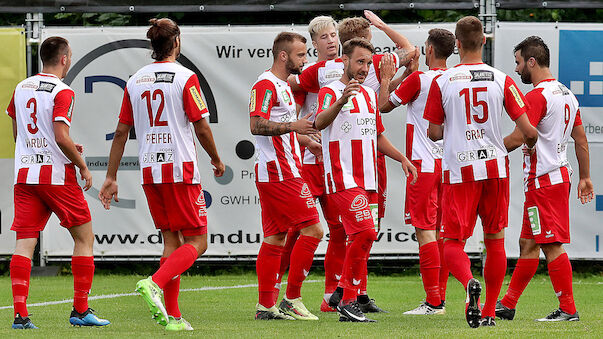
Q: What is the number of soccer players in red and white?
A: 9